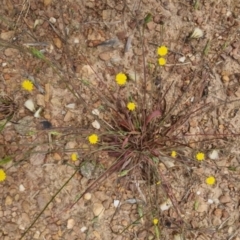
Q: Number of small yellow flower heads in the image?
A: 12